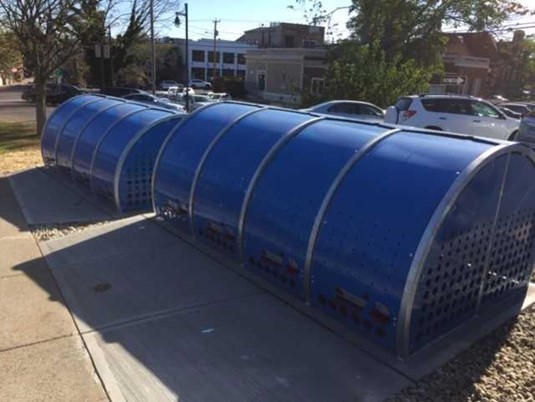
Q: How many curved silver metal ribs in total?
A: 10